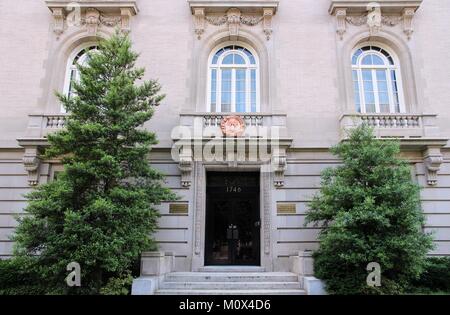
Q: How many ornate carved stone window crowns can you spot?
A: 3